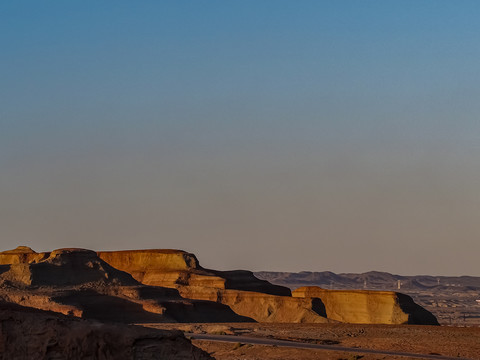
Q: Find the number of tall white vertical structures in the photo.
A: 3